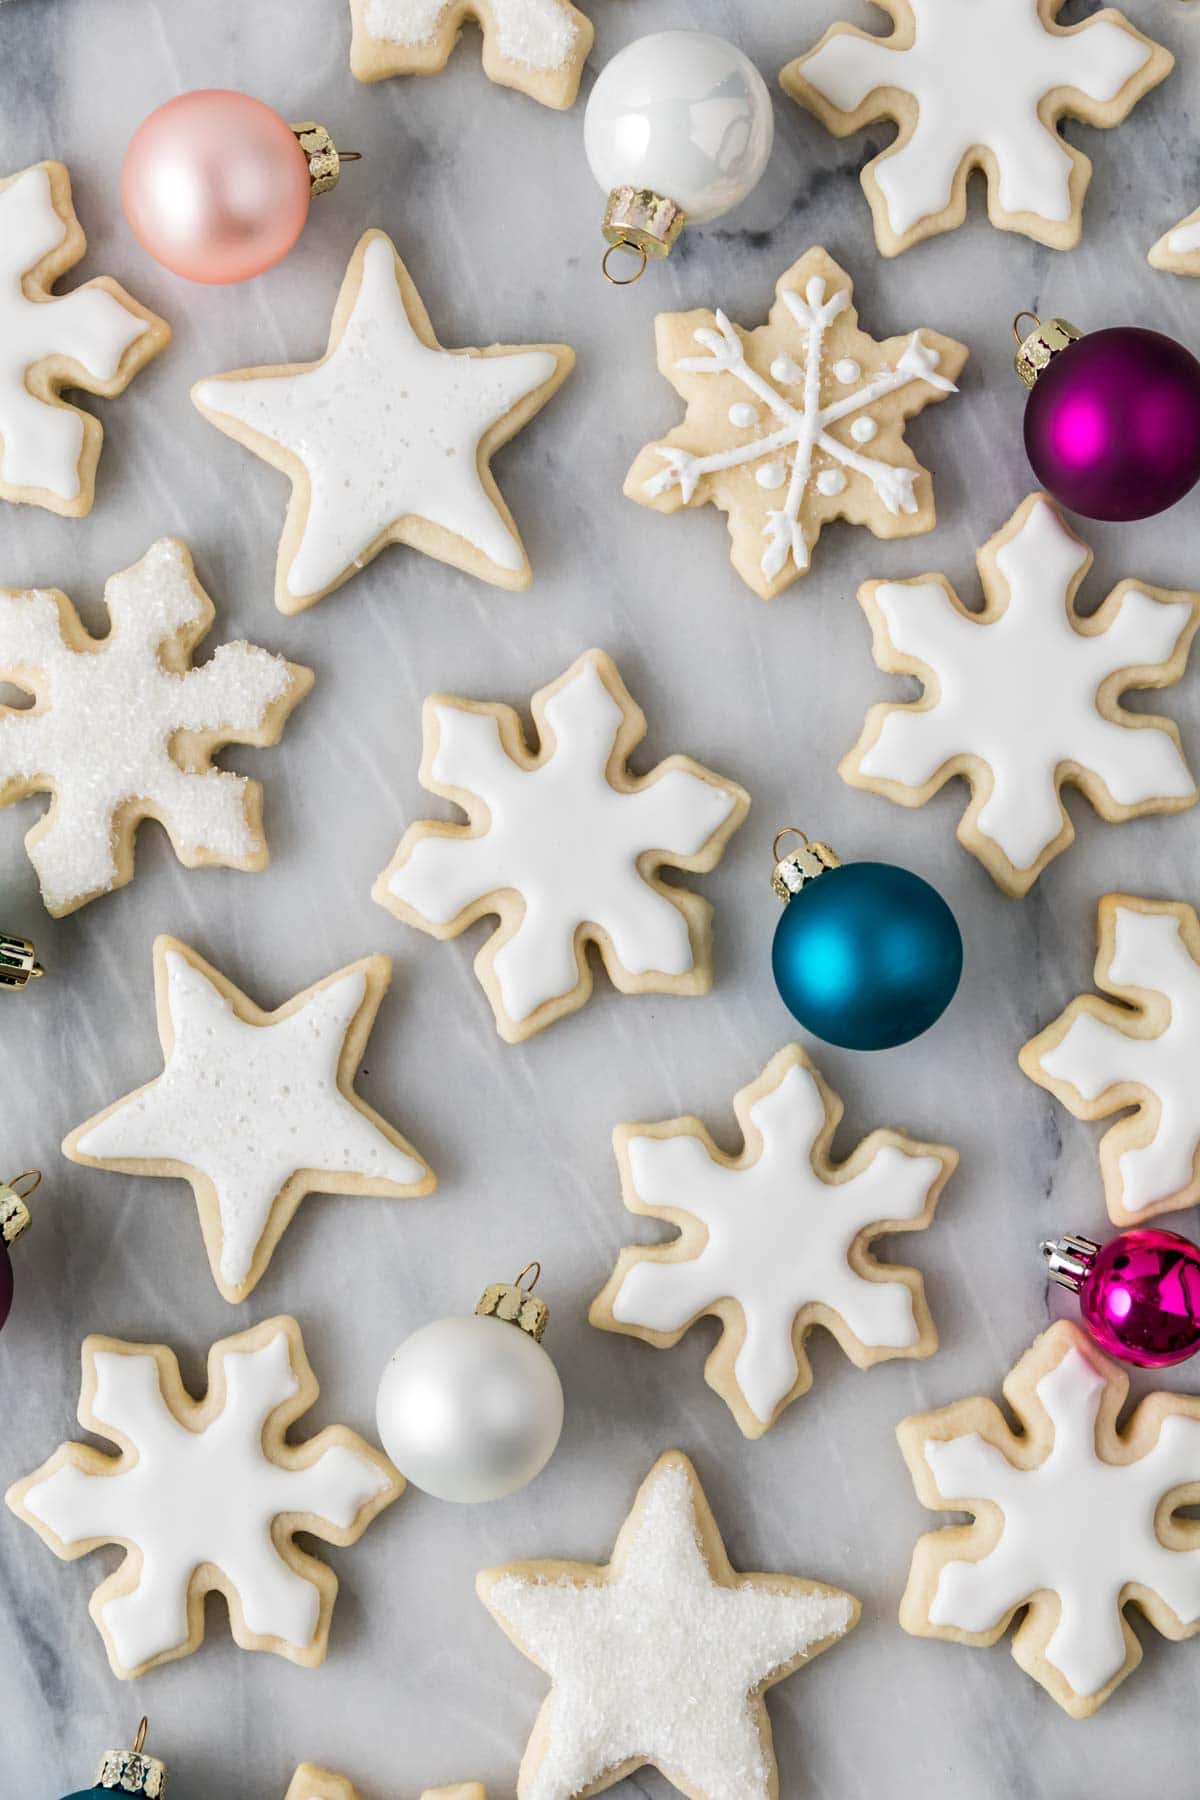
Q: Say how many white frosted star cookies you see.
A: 3